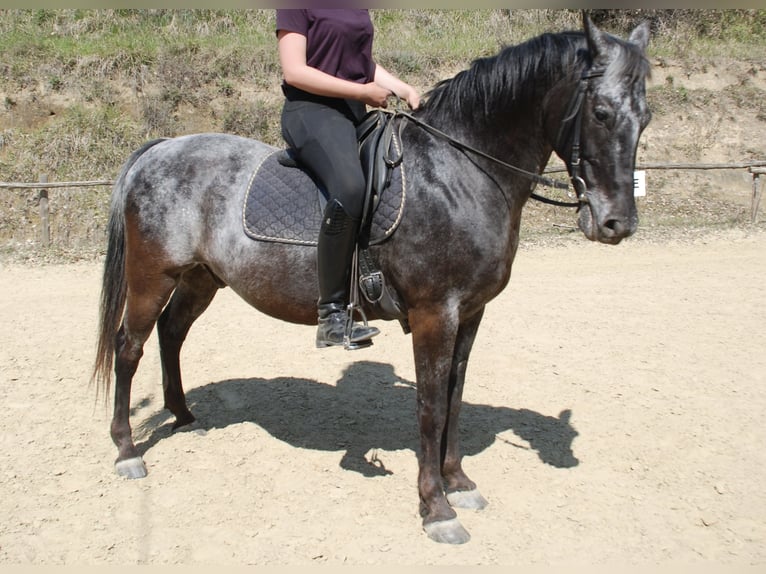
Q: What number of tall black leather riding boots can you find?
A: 1